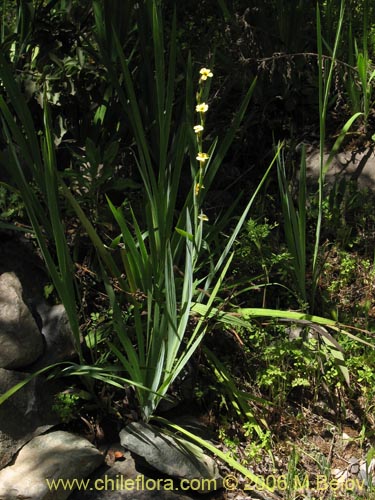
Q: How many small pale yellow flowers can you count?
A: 6